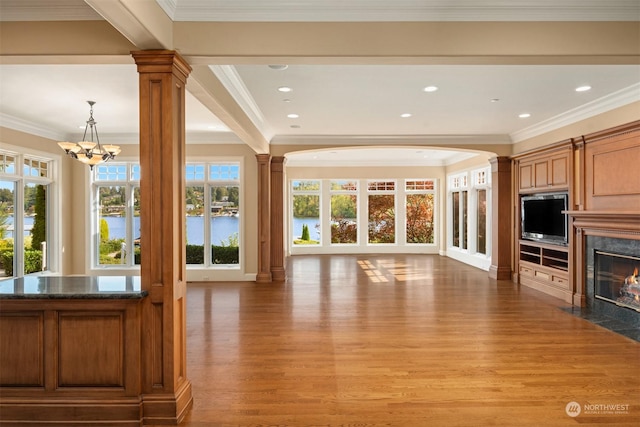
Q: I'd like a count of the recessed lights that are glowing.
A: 6